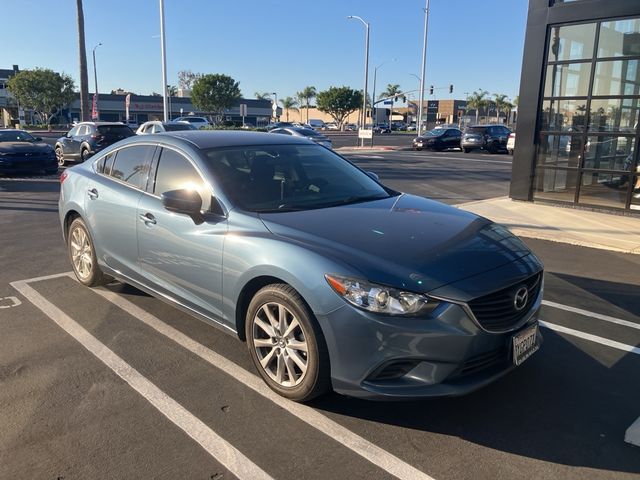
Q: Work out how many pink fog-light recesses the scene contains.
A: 0